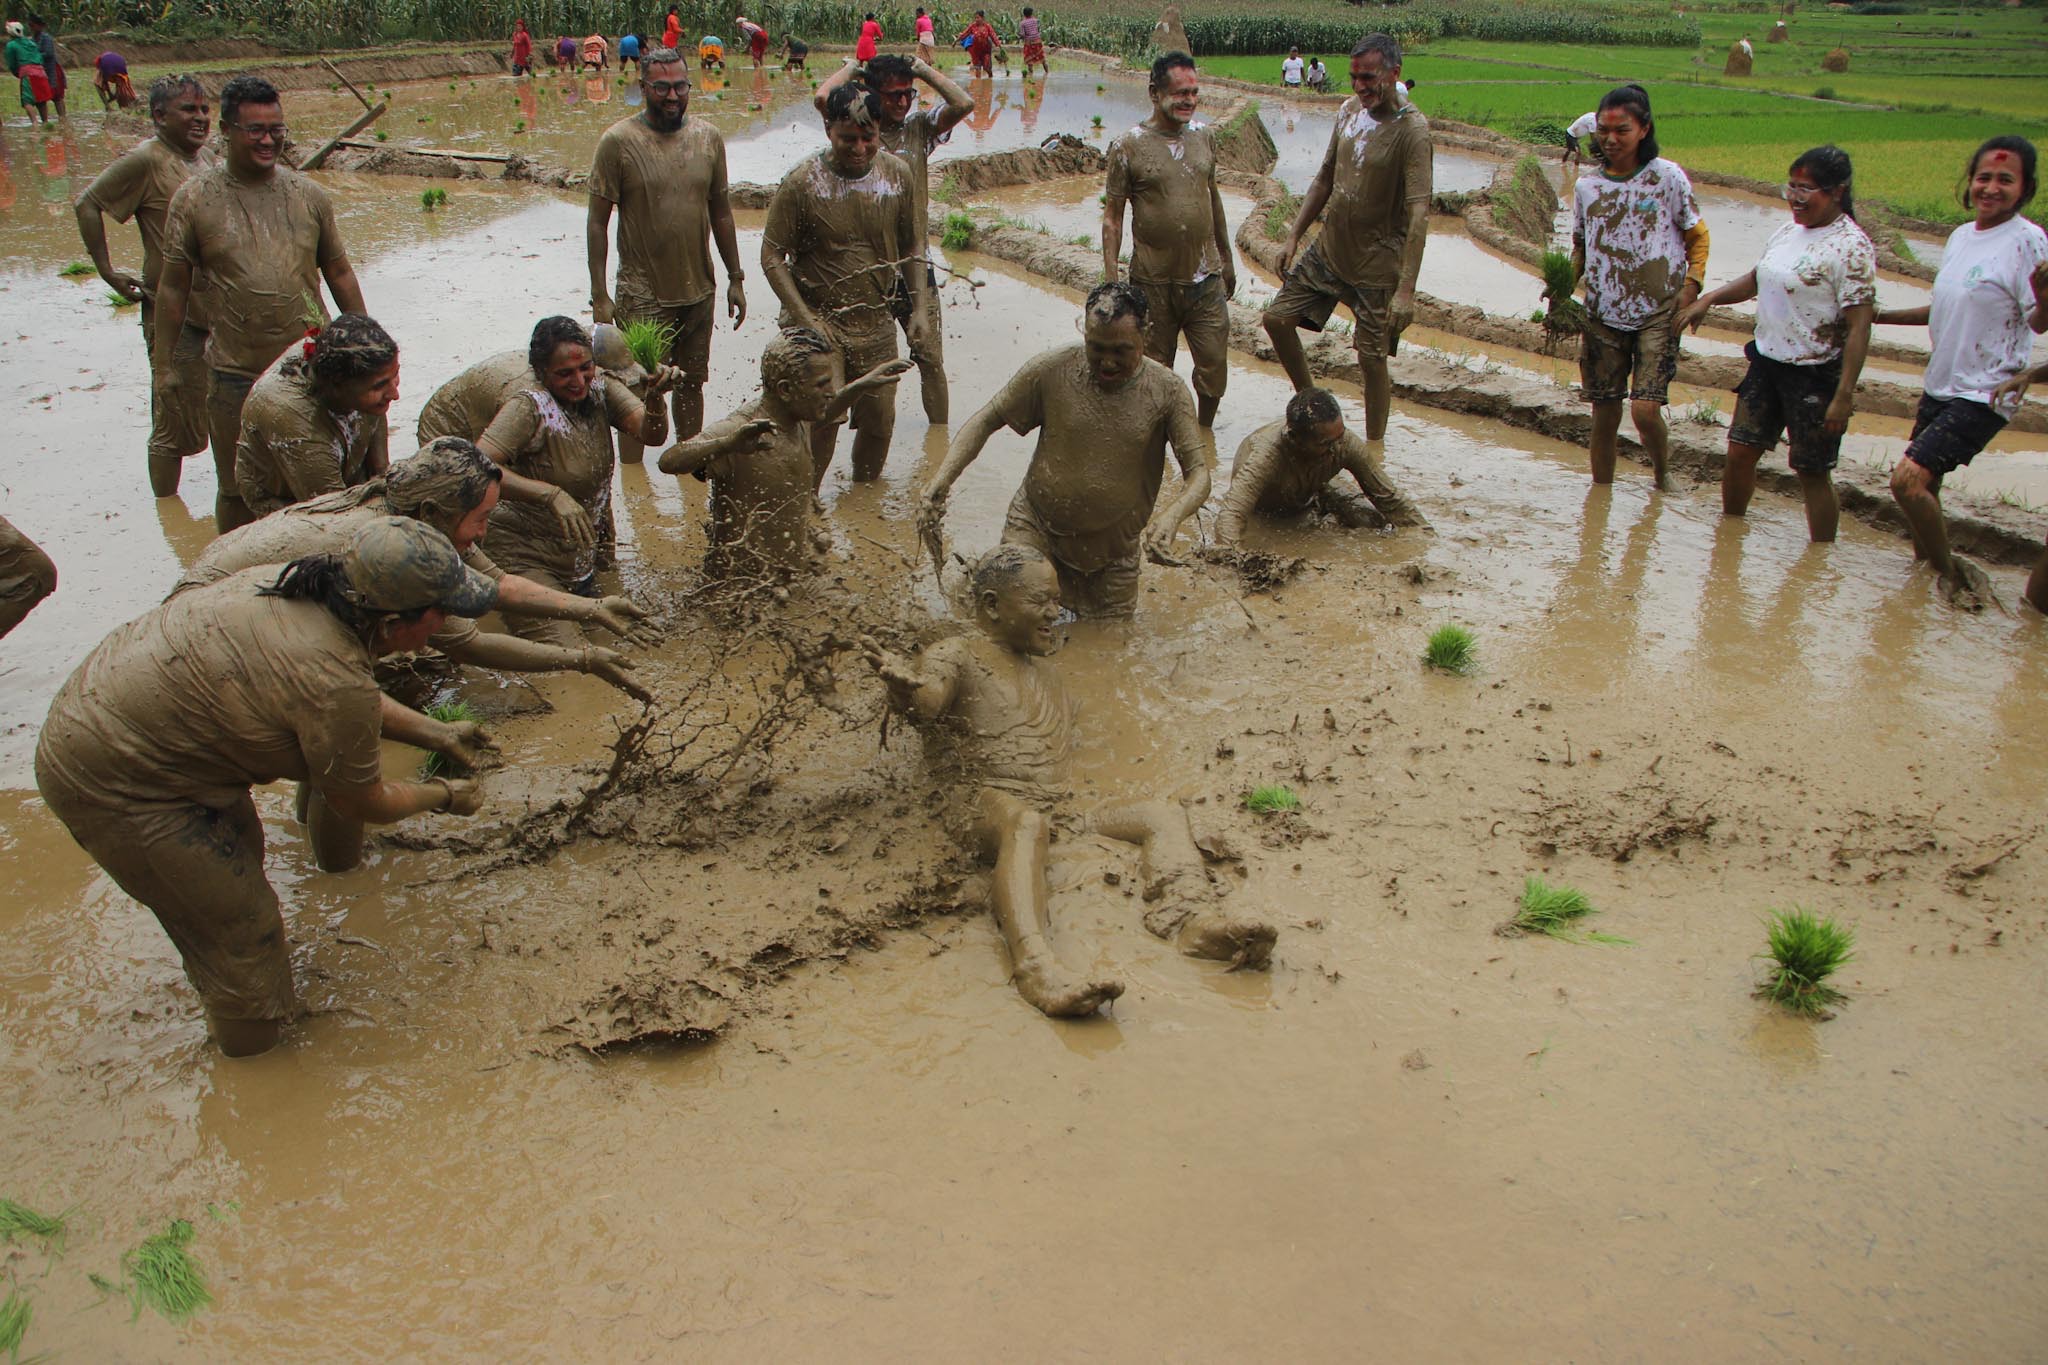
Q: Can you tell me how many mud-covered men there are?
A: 11